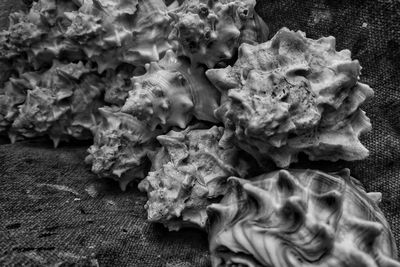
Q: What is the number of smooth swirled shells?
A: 1